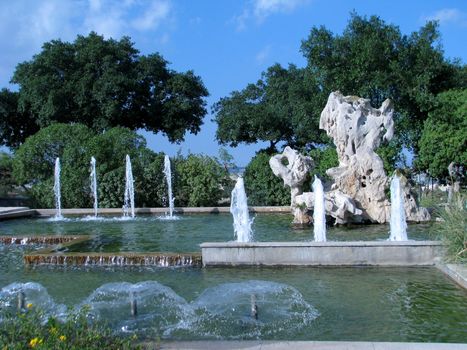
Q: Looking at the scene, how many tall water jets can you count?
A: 7